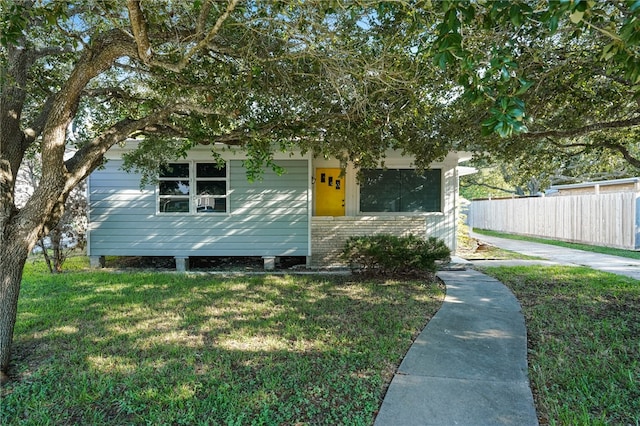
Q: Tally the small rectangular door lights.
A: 3